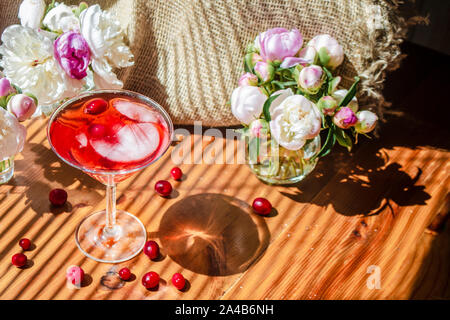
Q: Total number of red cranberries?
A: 13